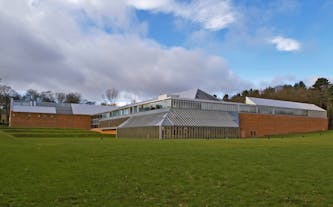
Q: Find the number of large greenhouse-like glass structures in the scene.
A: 1